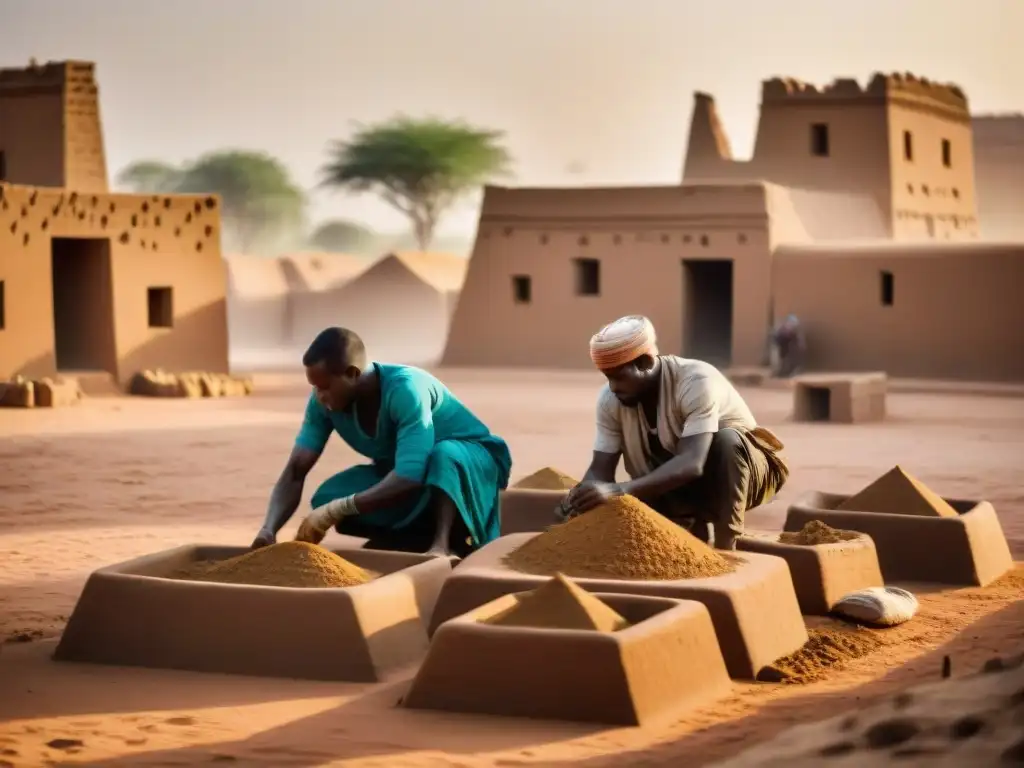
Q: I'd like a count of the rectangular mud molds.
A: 6